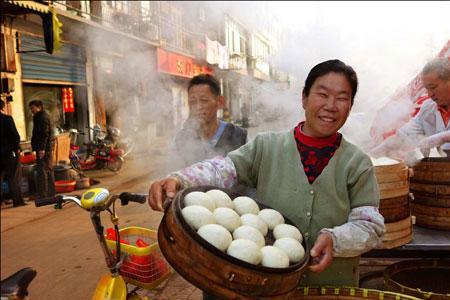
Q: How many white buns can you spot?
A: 13